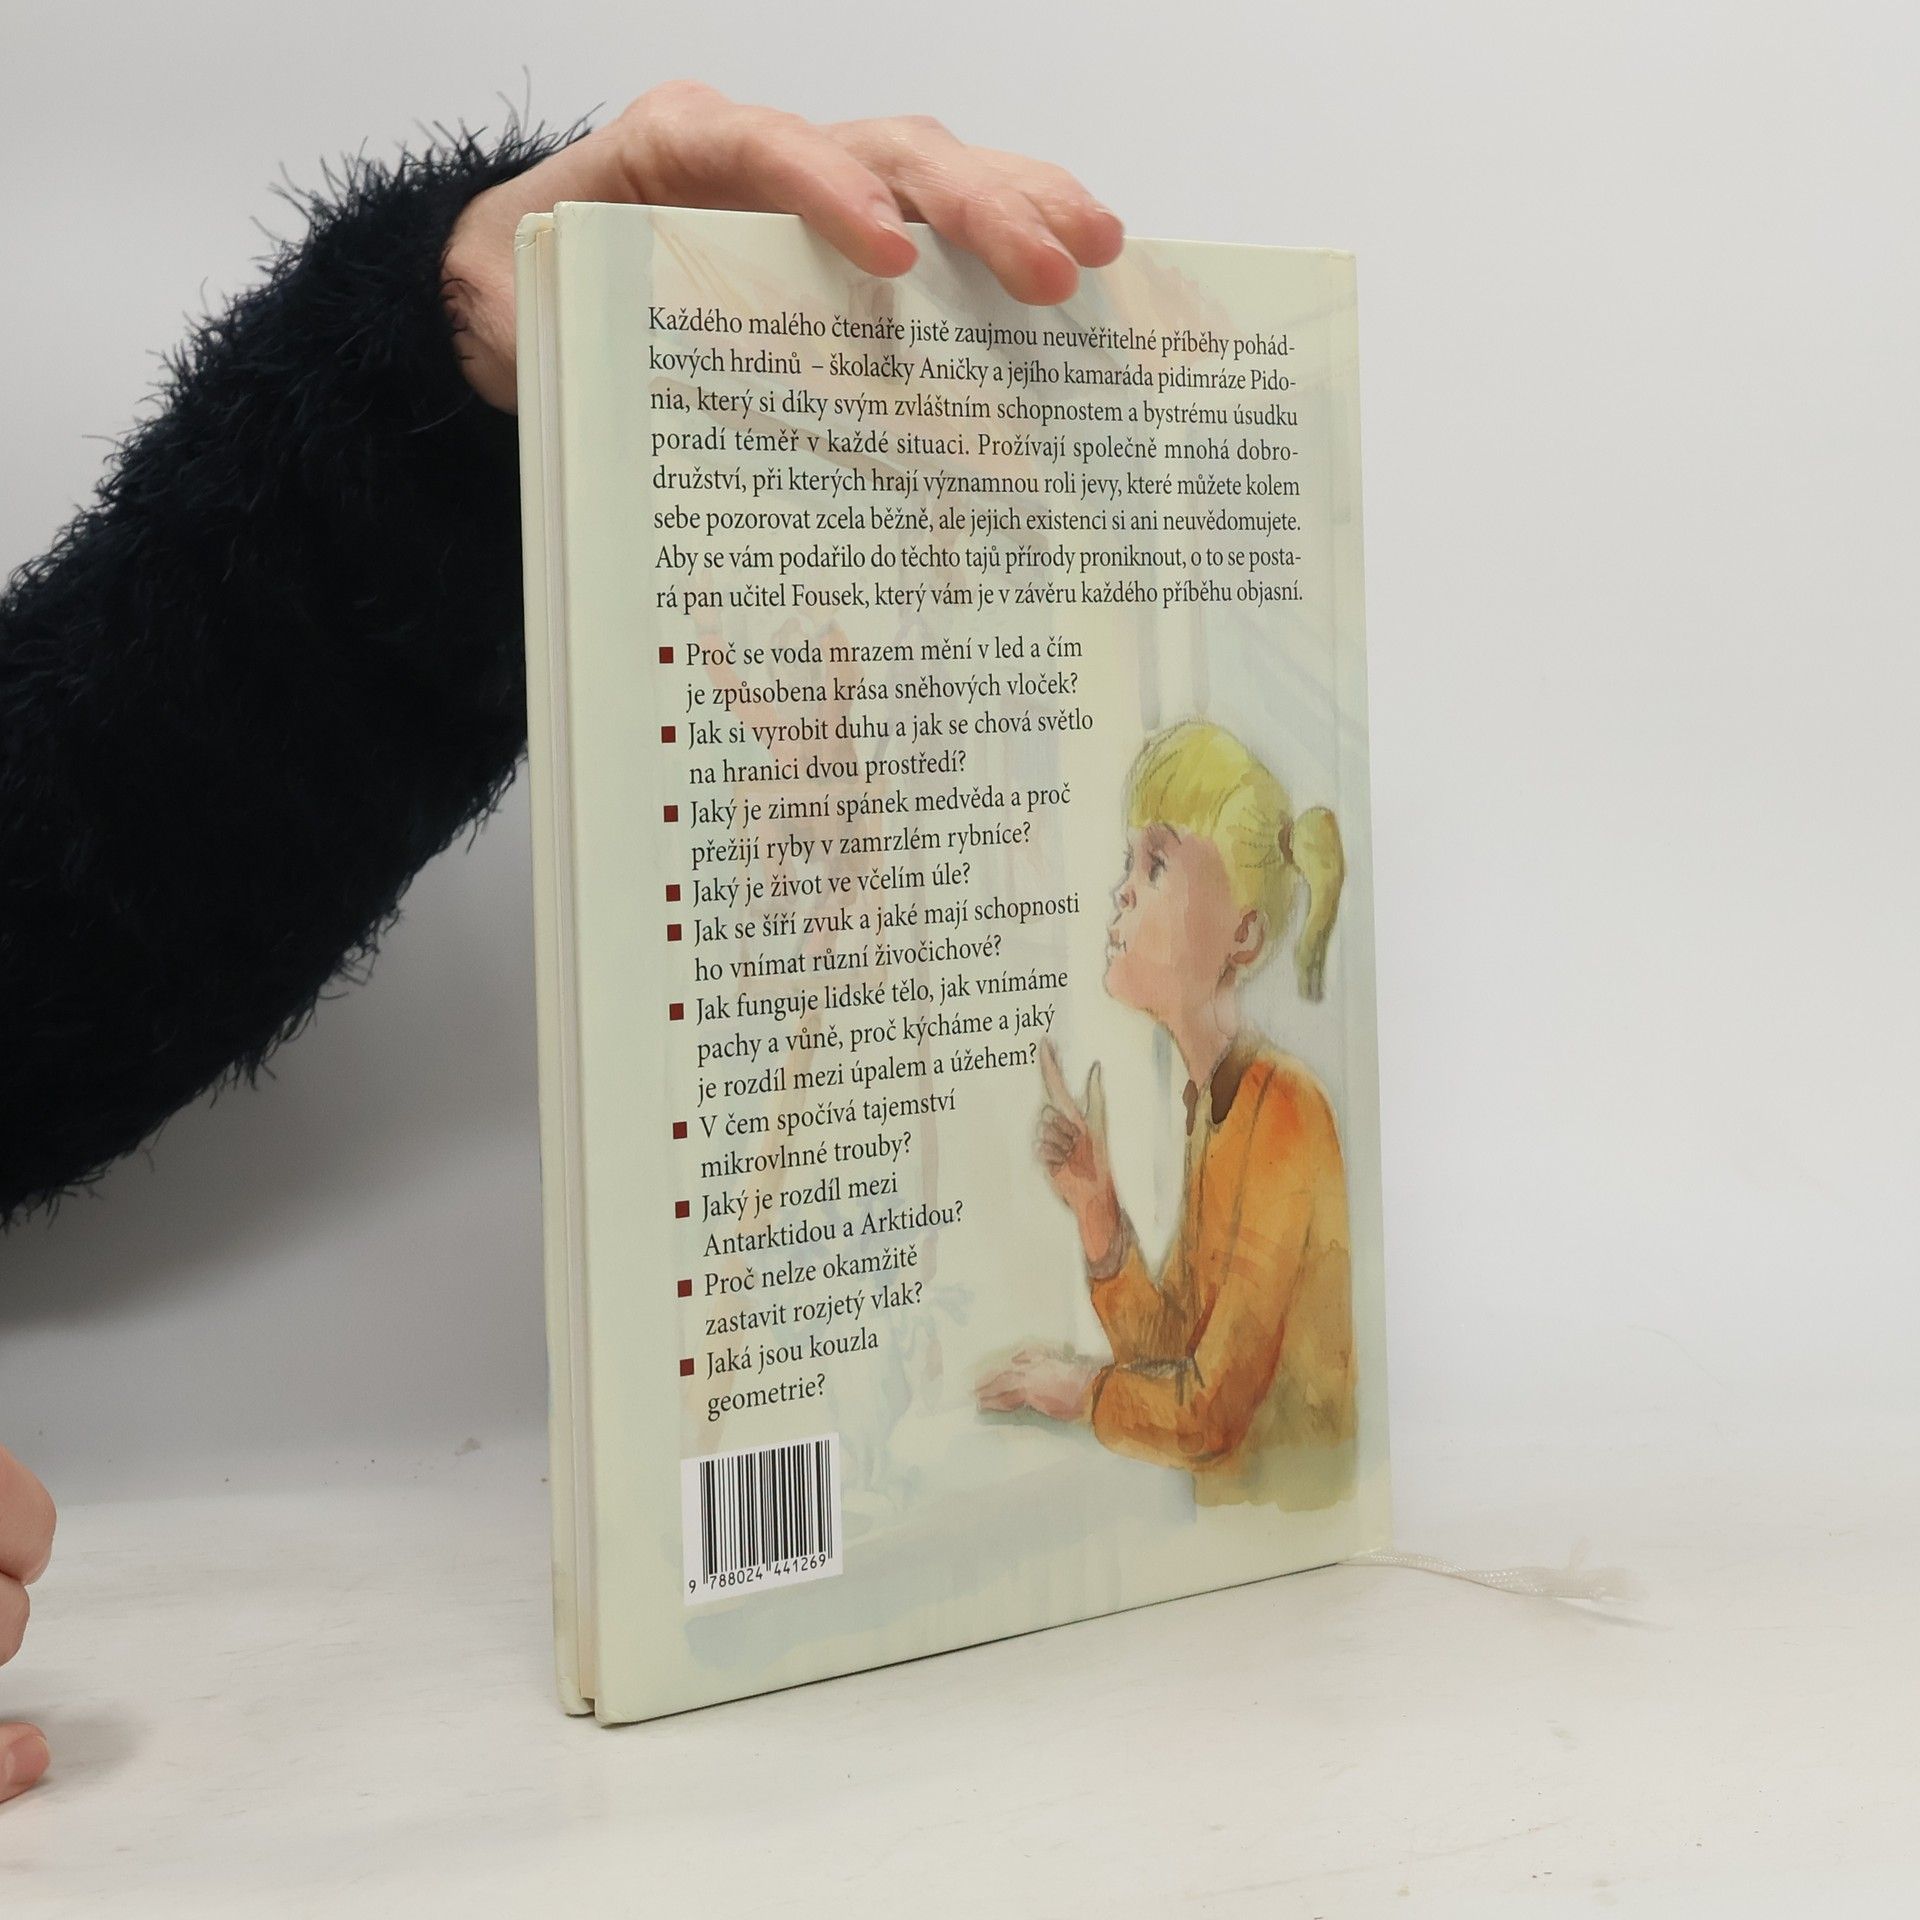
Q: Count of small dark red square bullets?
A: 10